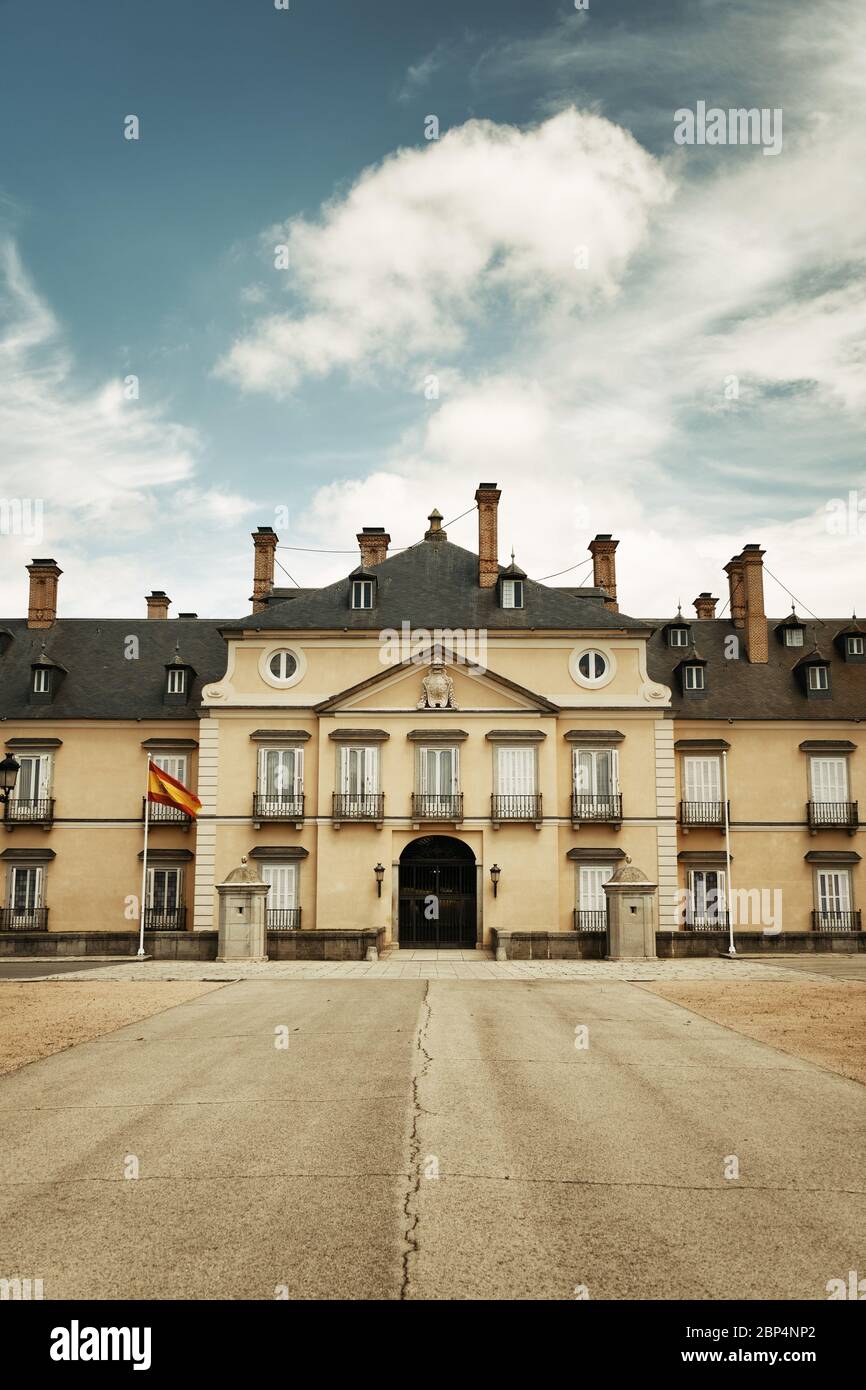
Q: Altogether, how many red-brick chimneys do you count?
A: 9